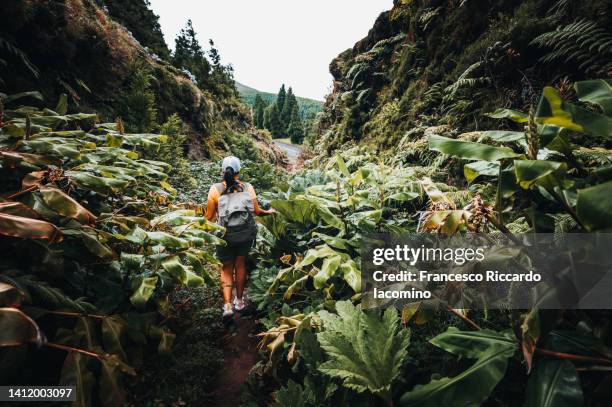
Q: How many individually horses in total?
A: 0